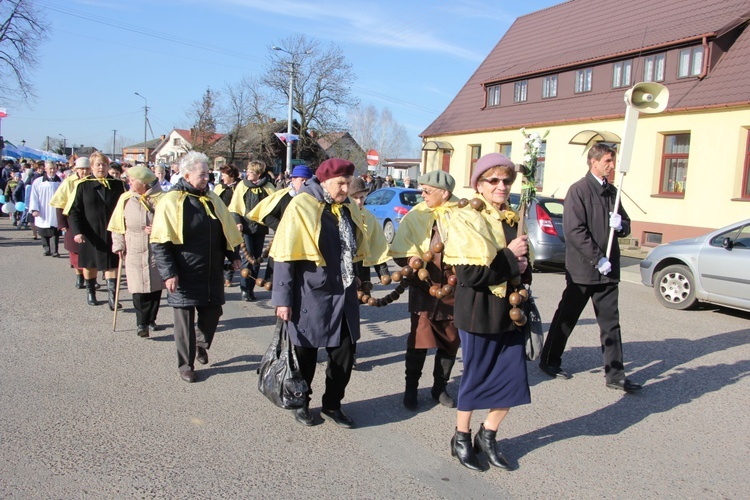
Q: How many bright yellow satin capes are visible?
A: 11